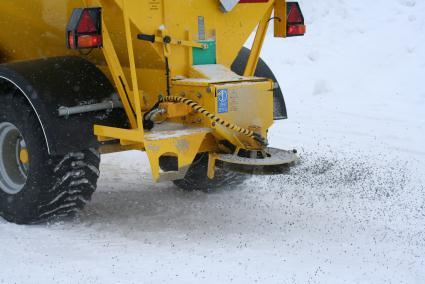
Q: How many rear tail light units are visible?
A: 2